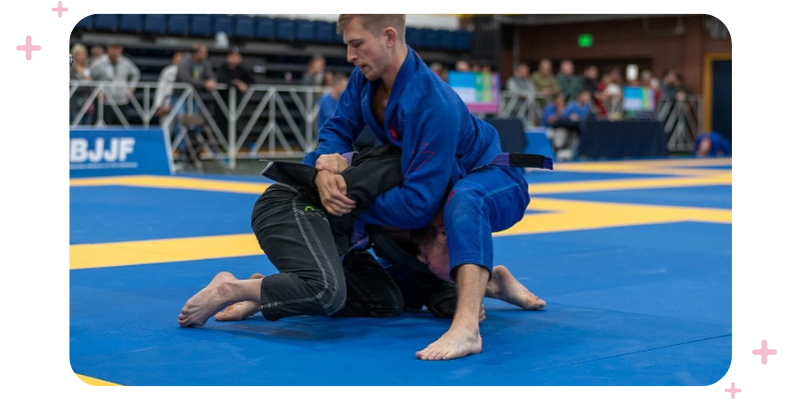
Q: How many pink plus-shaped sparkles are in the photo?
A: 4